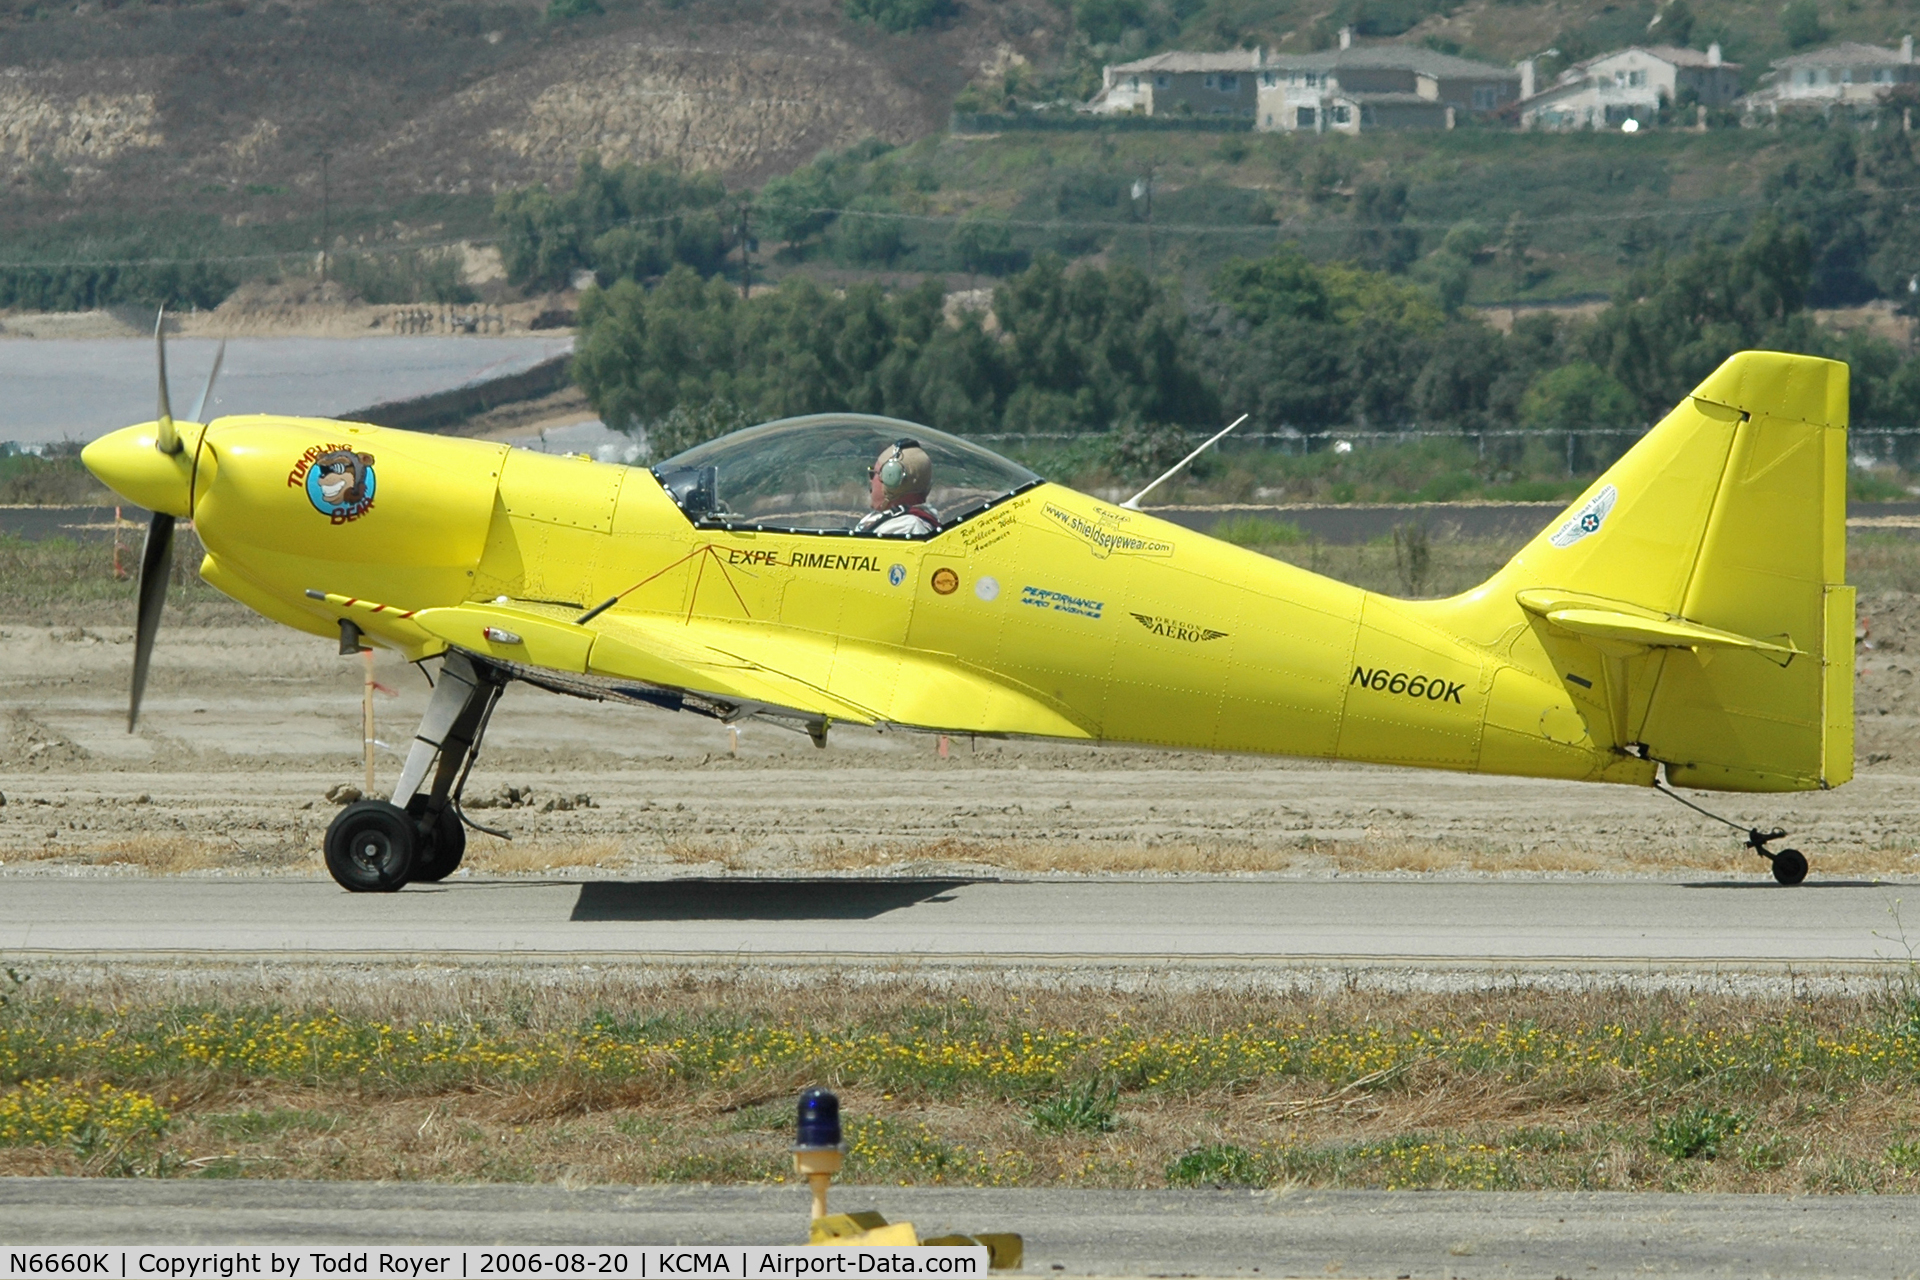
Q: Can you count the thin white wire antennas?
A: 1